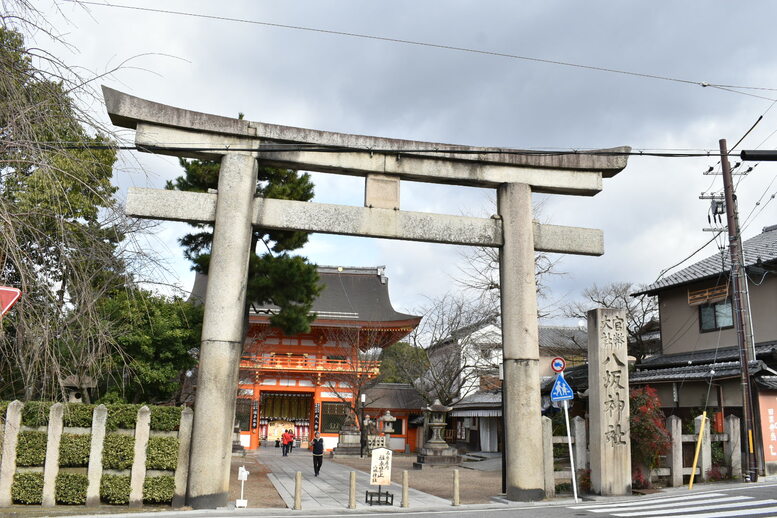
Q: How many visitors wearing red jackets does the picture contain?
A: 2